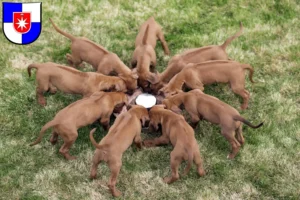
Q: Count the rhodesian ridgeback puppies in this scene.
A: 9